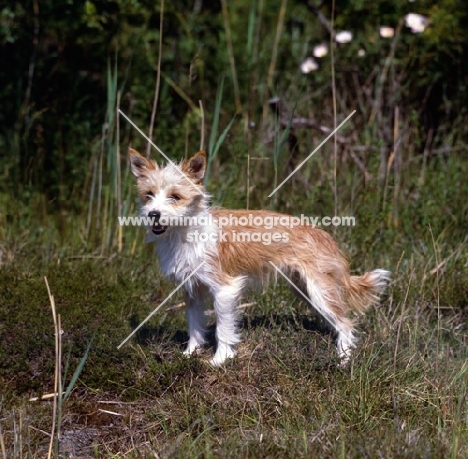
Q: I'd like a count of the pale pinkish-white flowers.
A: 5